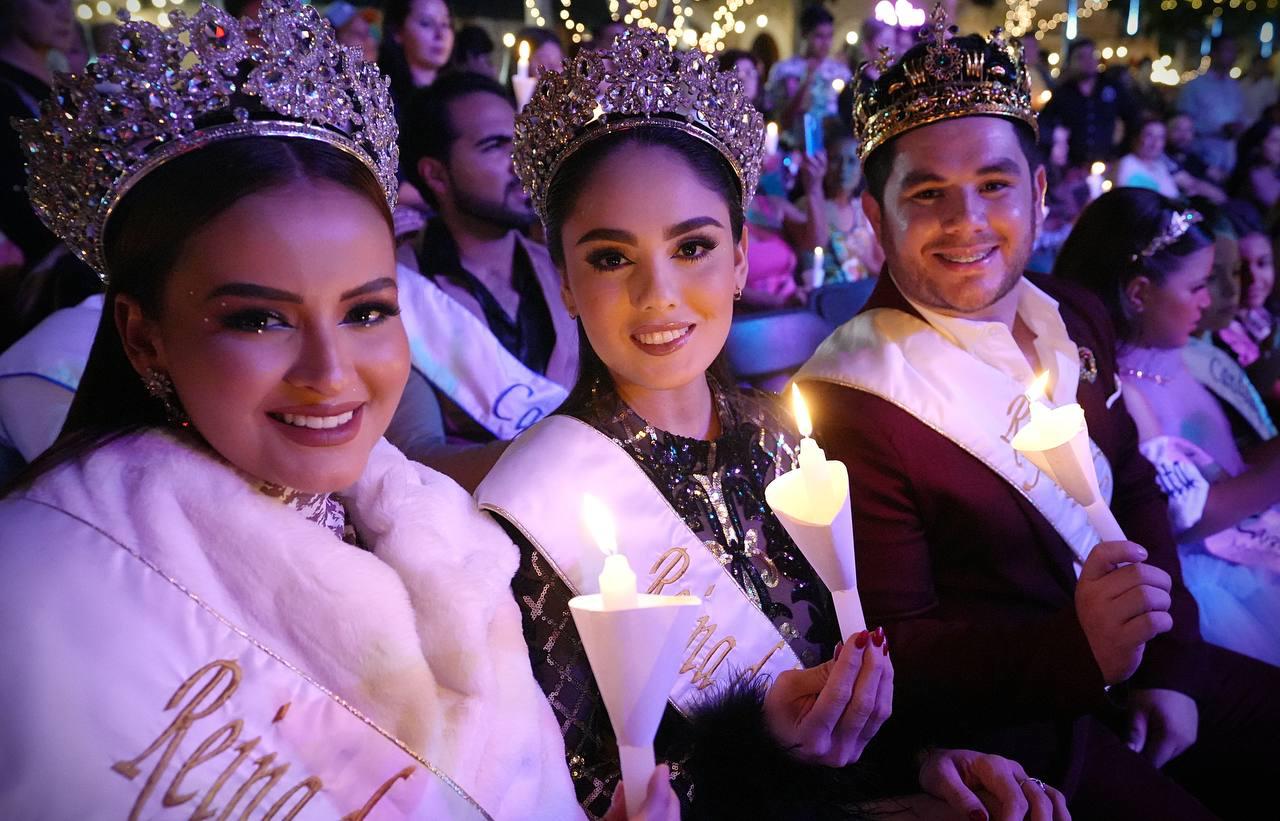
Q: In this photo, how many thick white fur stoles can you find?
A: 1